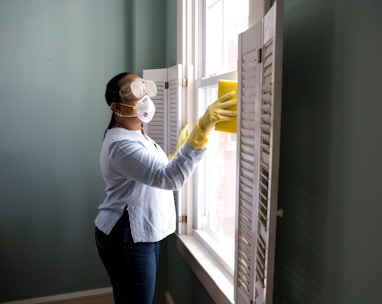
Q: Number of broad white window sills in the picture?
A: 1